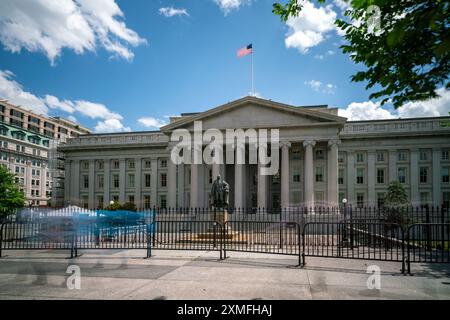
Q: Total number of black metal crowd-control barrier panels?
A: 6